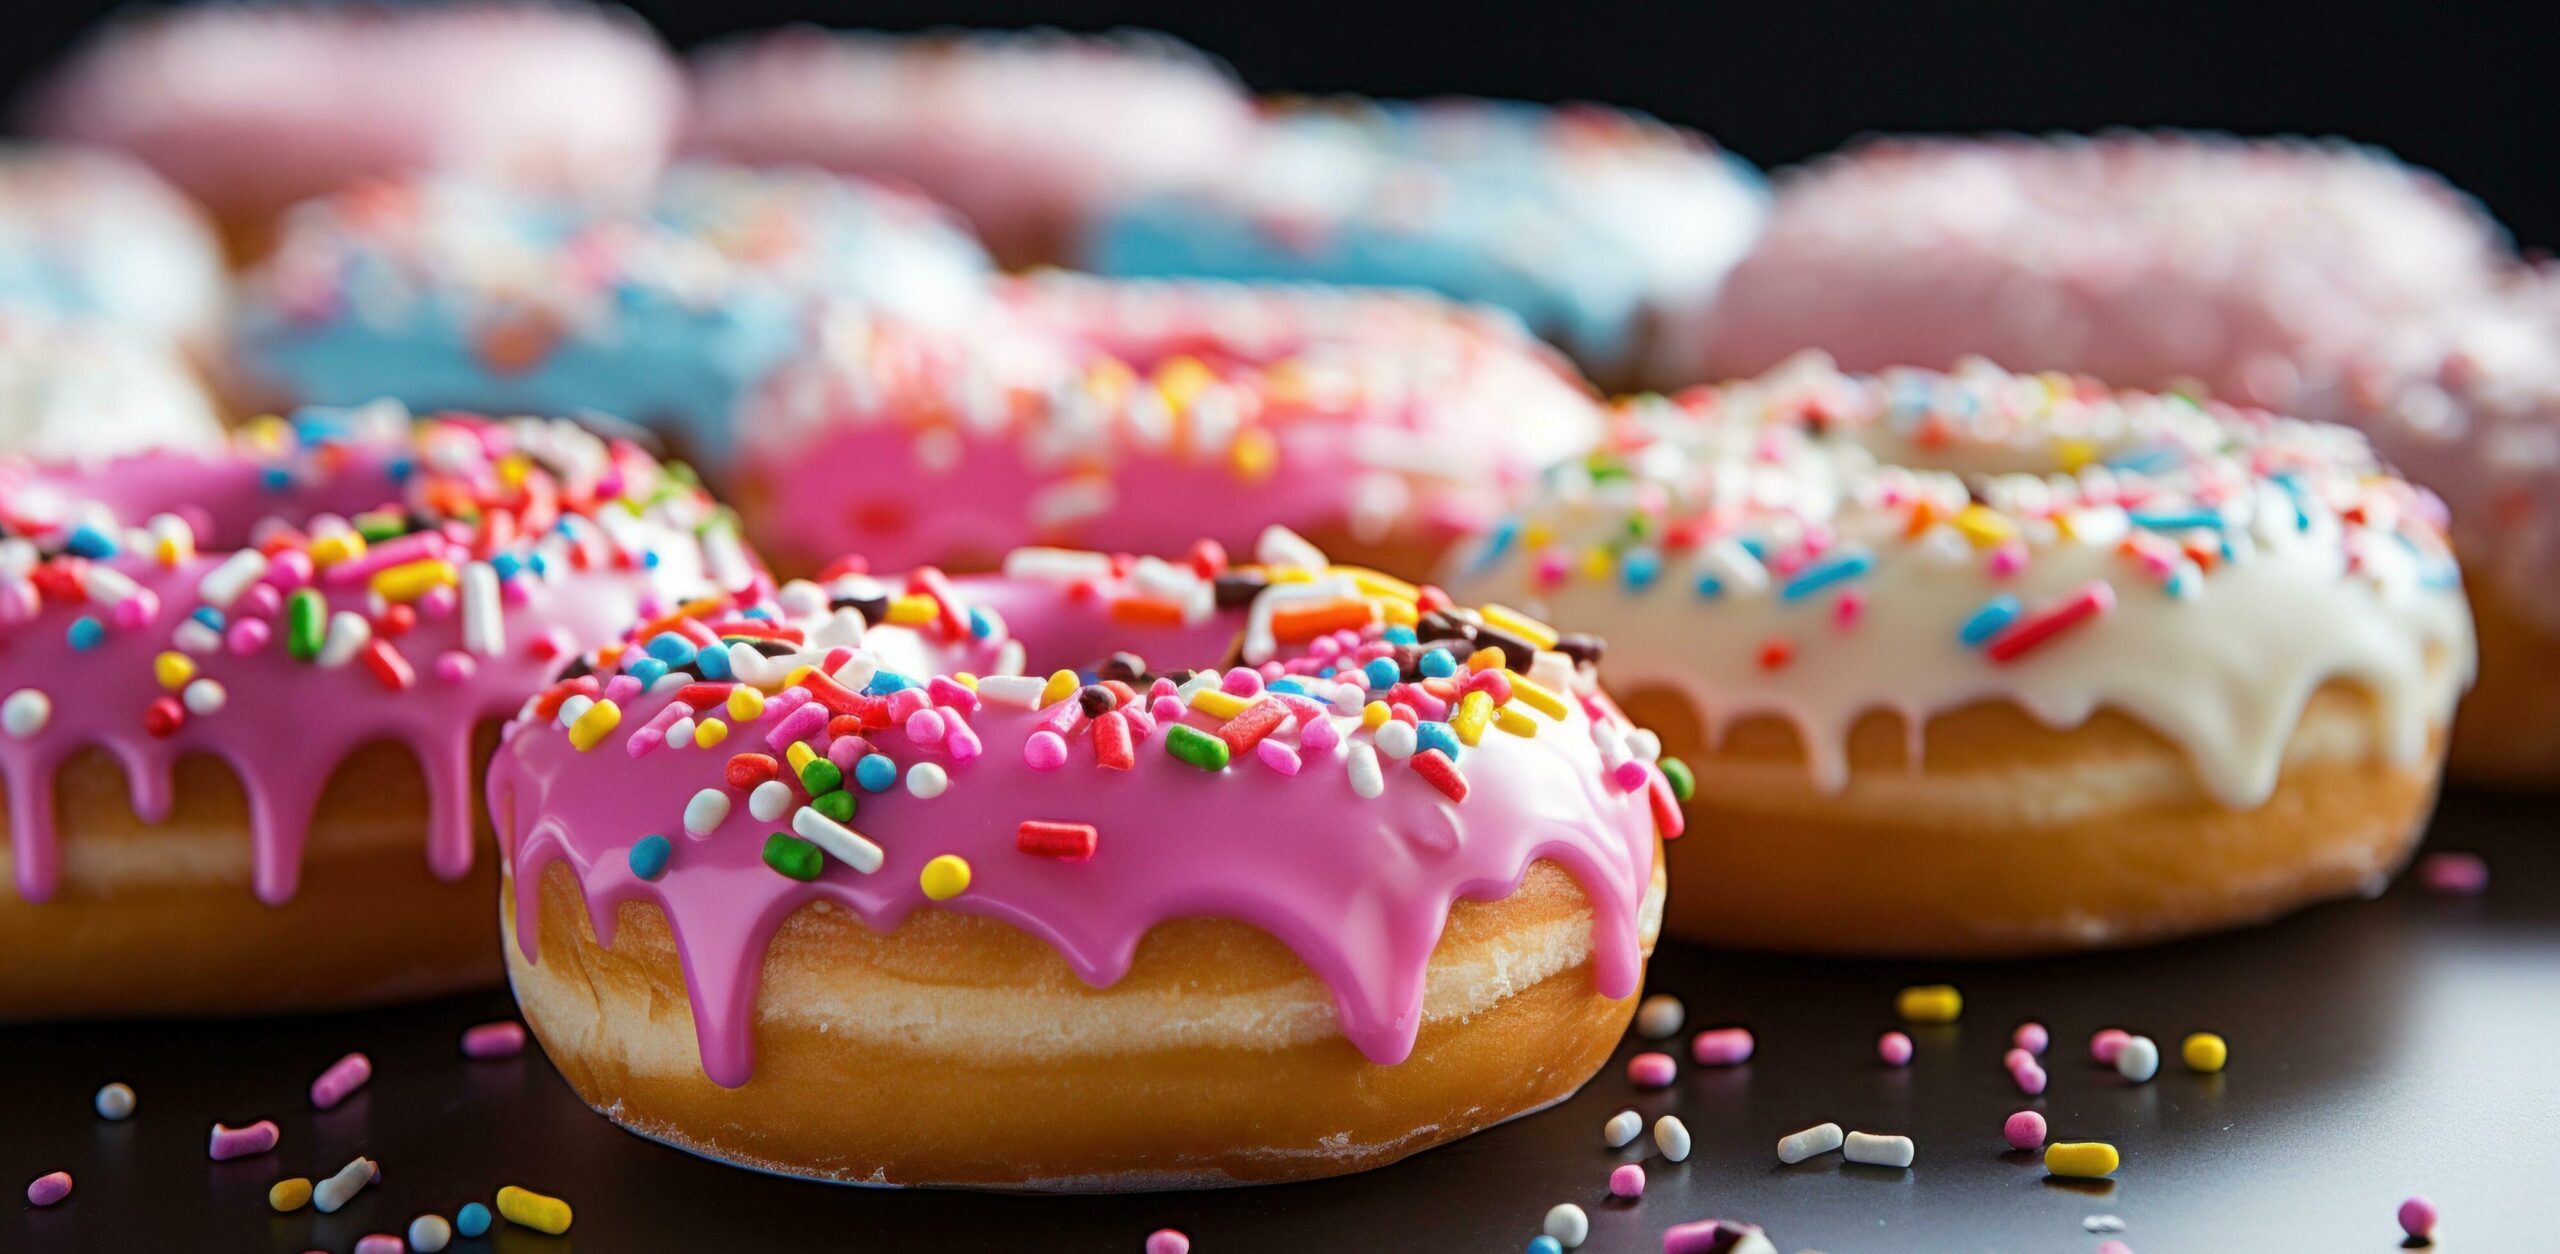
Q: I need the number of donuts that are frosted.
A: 12